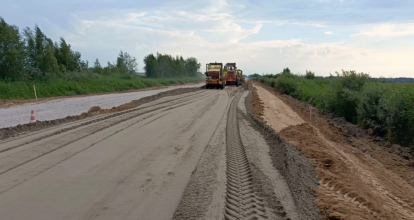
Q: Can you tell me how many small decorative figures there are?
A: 0